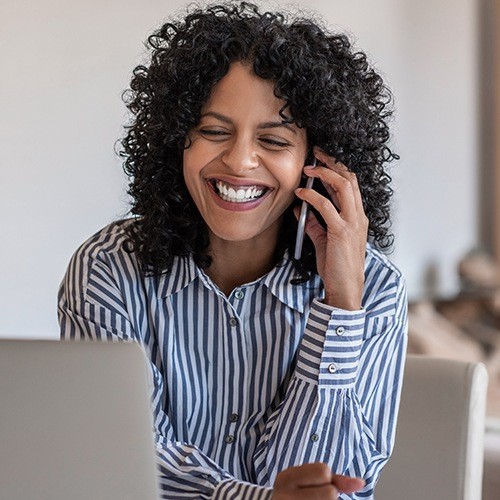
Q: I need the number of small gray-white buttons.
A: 7